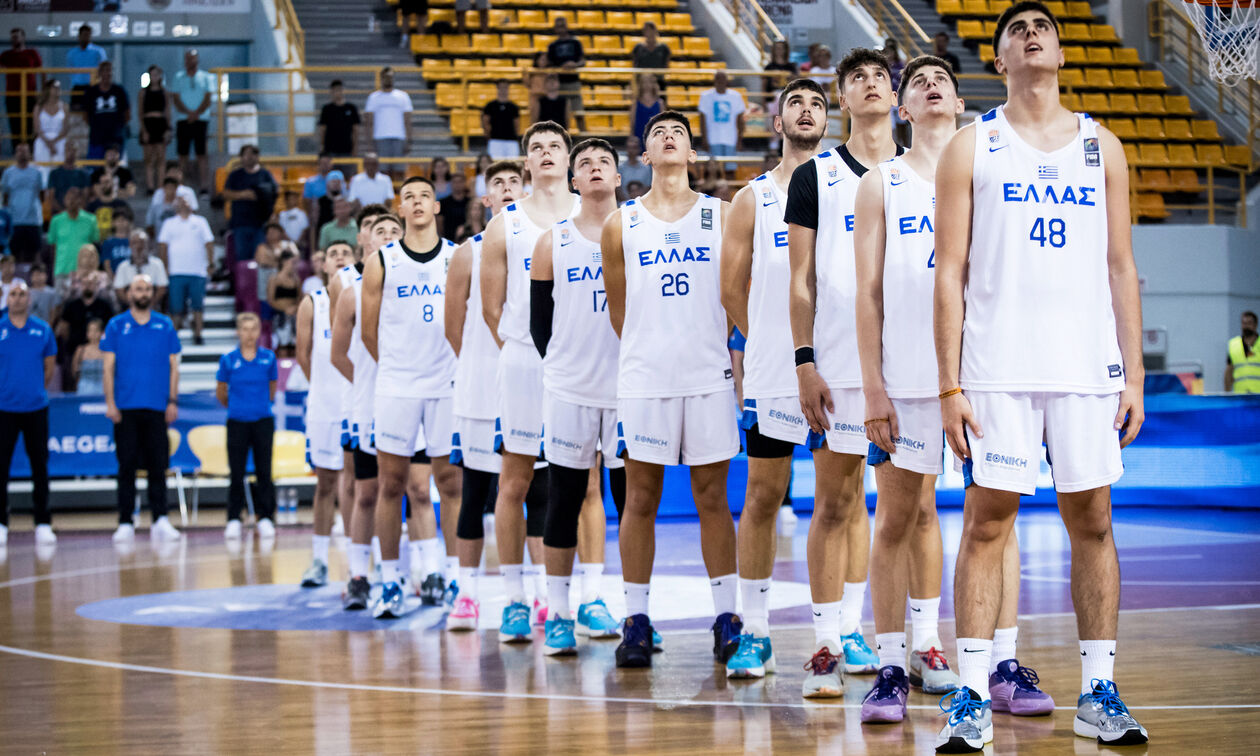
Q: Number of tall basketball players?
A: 12